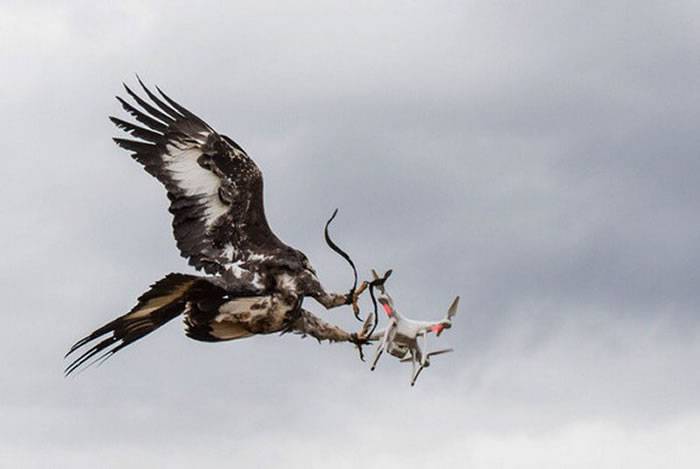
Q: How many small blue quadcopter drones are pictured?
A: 0